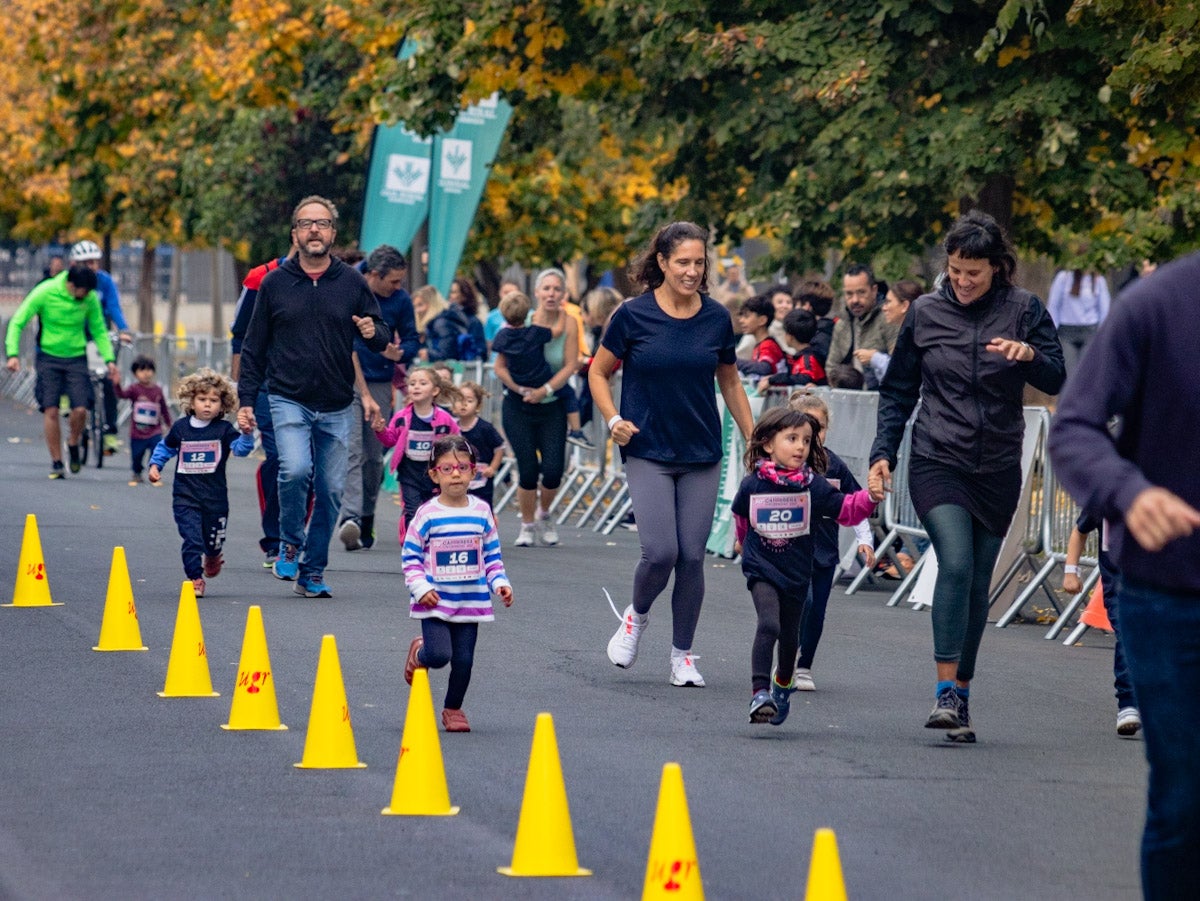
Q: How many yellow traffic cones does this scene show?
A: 9